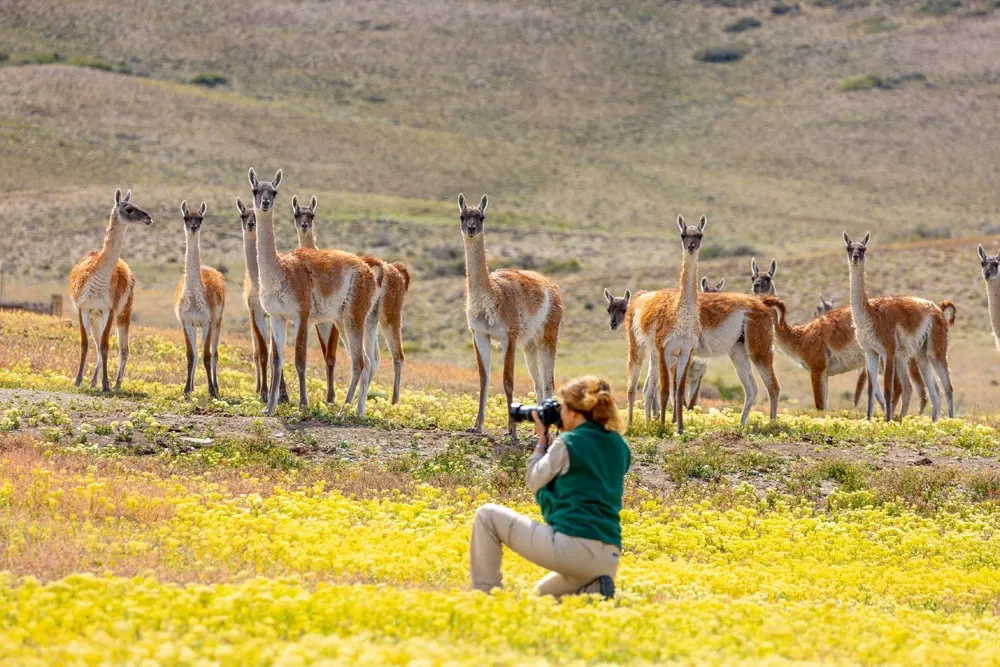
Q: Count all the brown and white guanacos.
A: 13